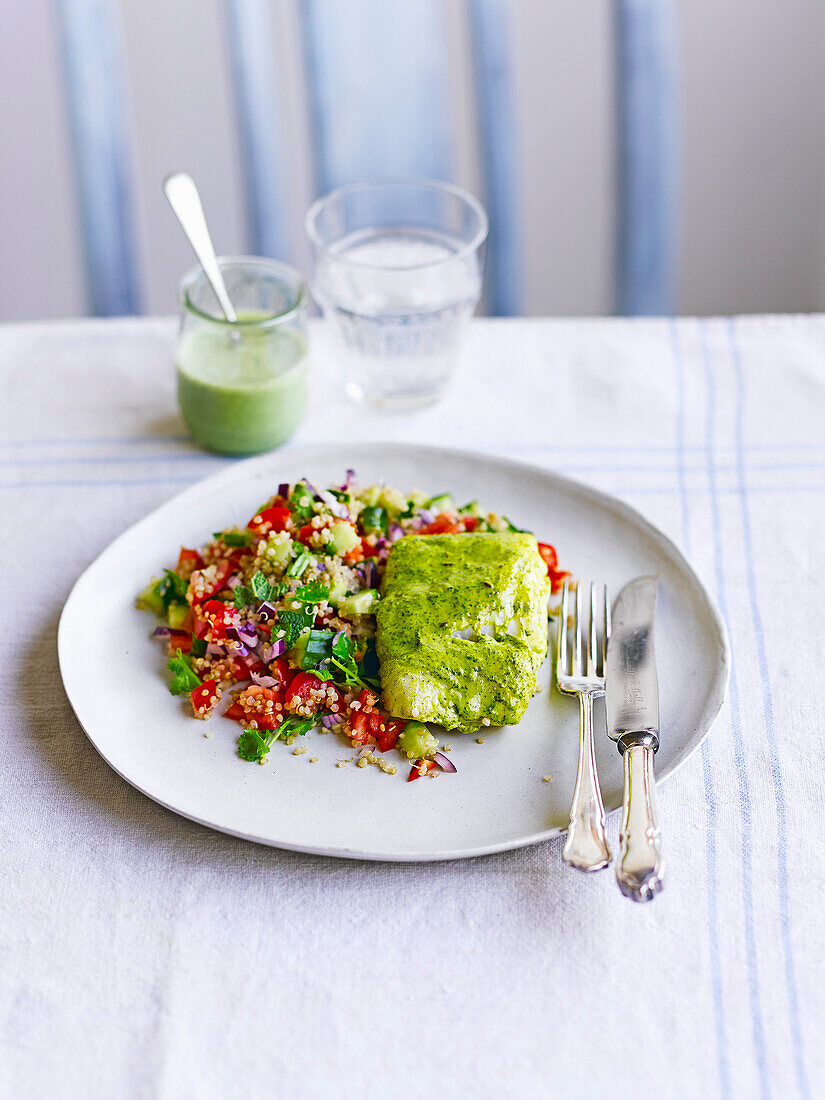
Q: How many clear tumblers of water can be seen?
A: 1